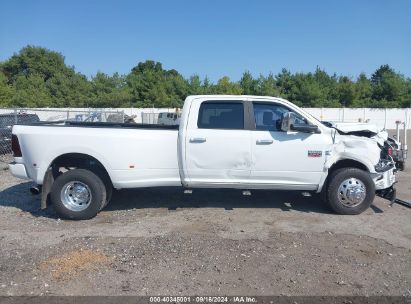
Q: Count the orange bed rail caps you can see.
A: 0